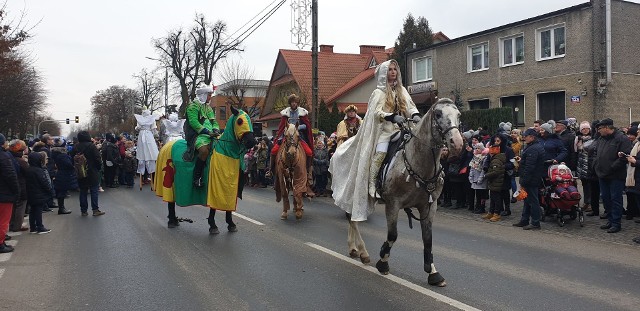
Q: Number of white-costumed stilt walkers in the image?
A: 2